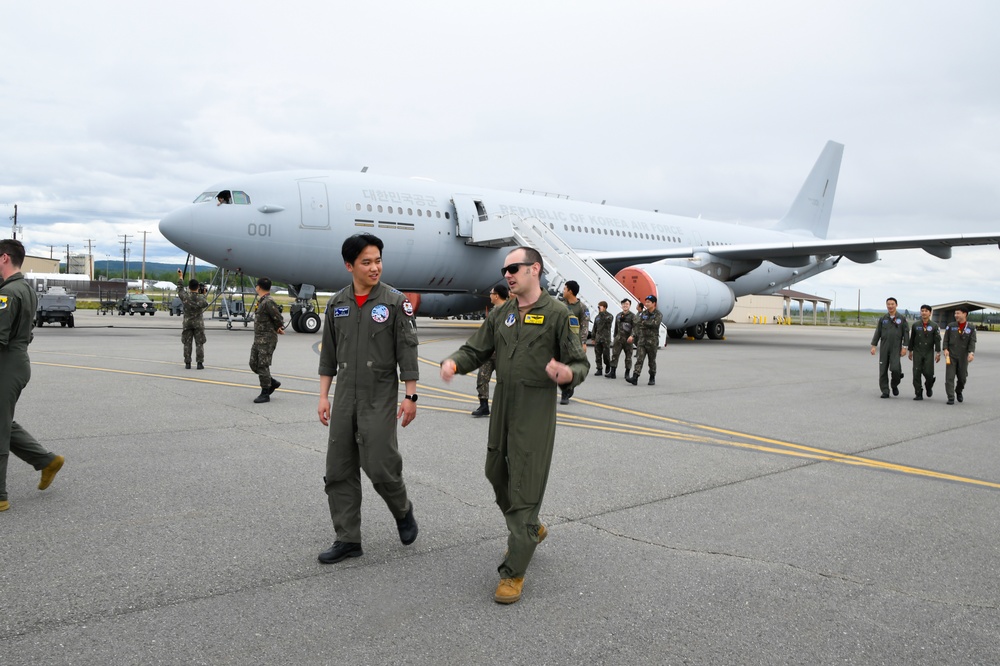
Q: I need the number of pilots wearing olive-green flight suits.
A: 6